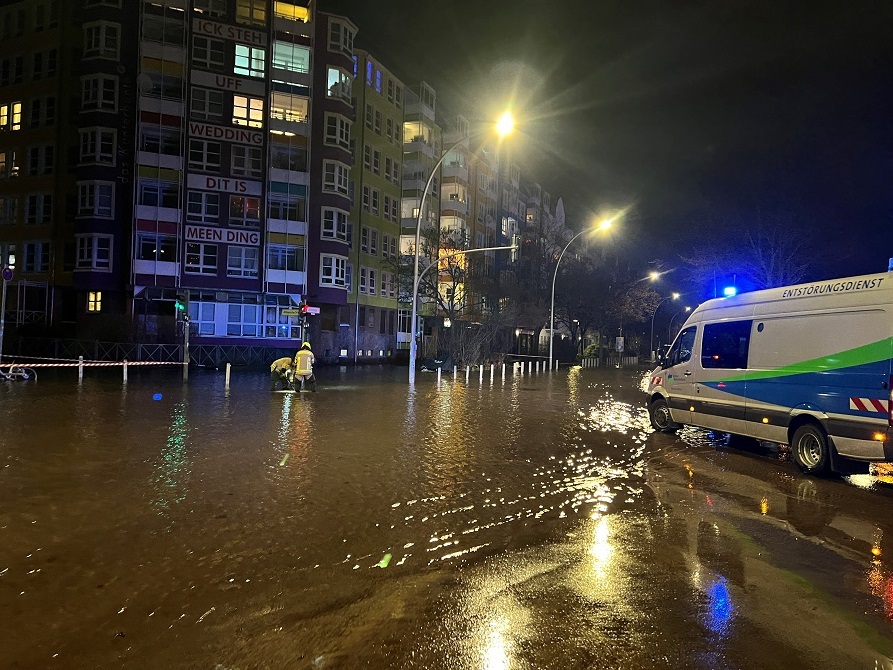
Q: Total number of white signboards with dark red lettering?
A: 5